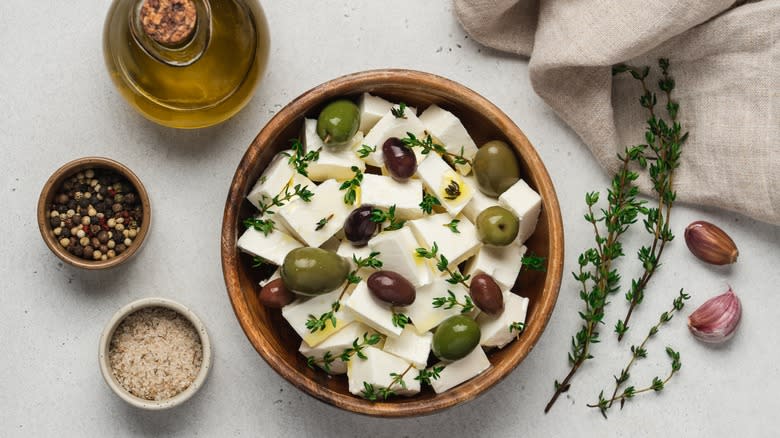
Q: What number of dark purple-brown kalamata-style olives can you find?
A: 5